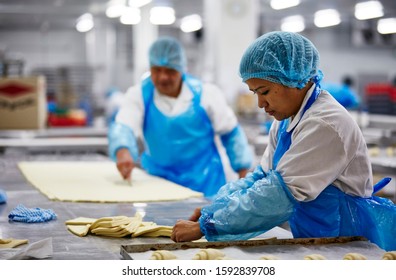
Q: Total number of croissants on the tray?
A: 6